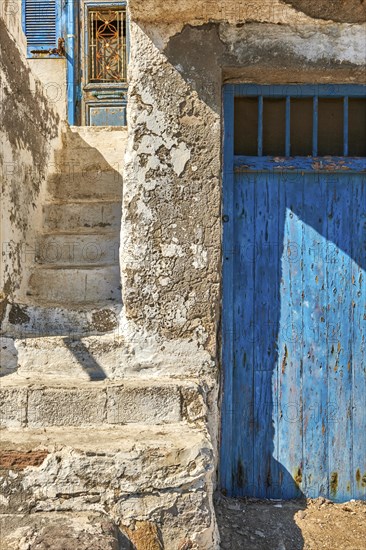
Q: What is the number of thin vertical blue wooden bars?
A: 4